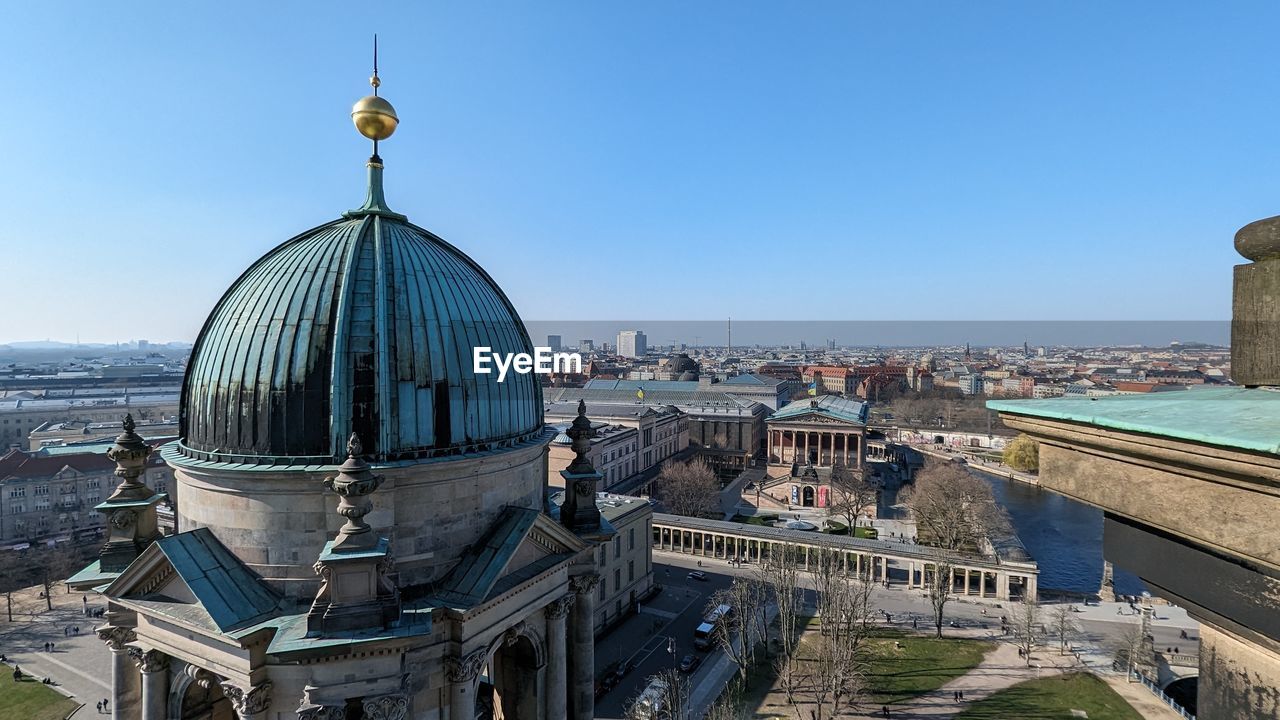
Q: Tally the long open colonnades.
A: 1